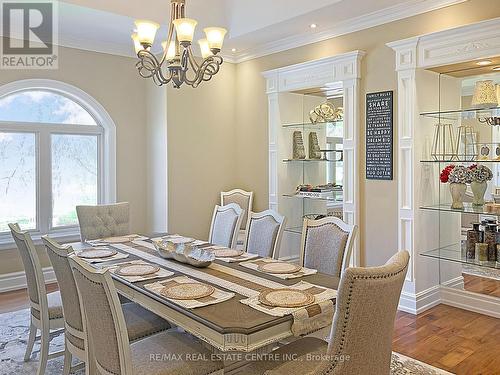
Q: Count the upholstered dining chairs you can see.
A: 9